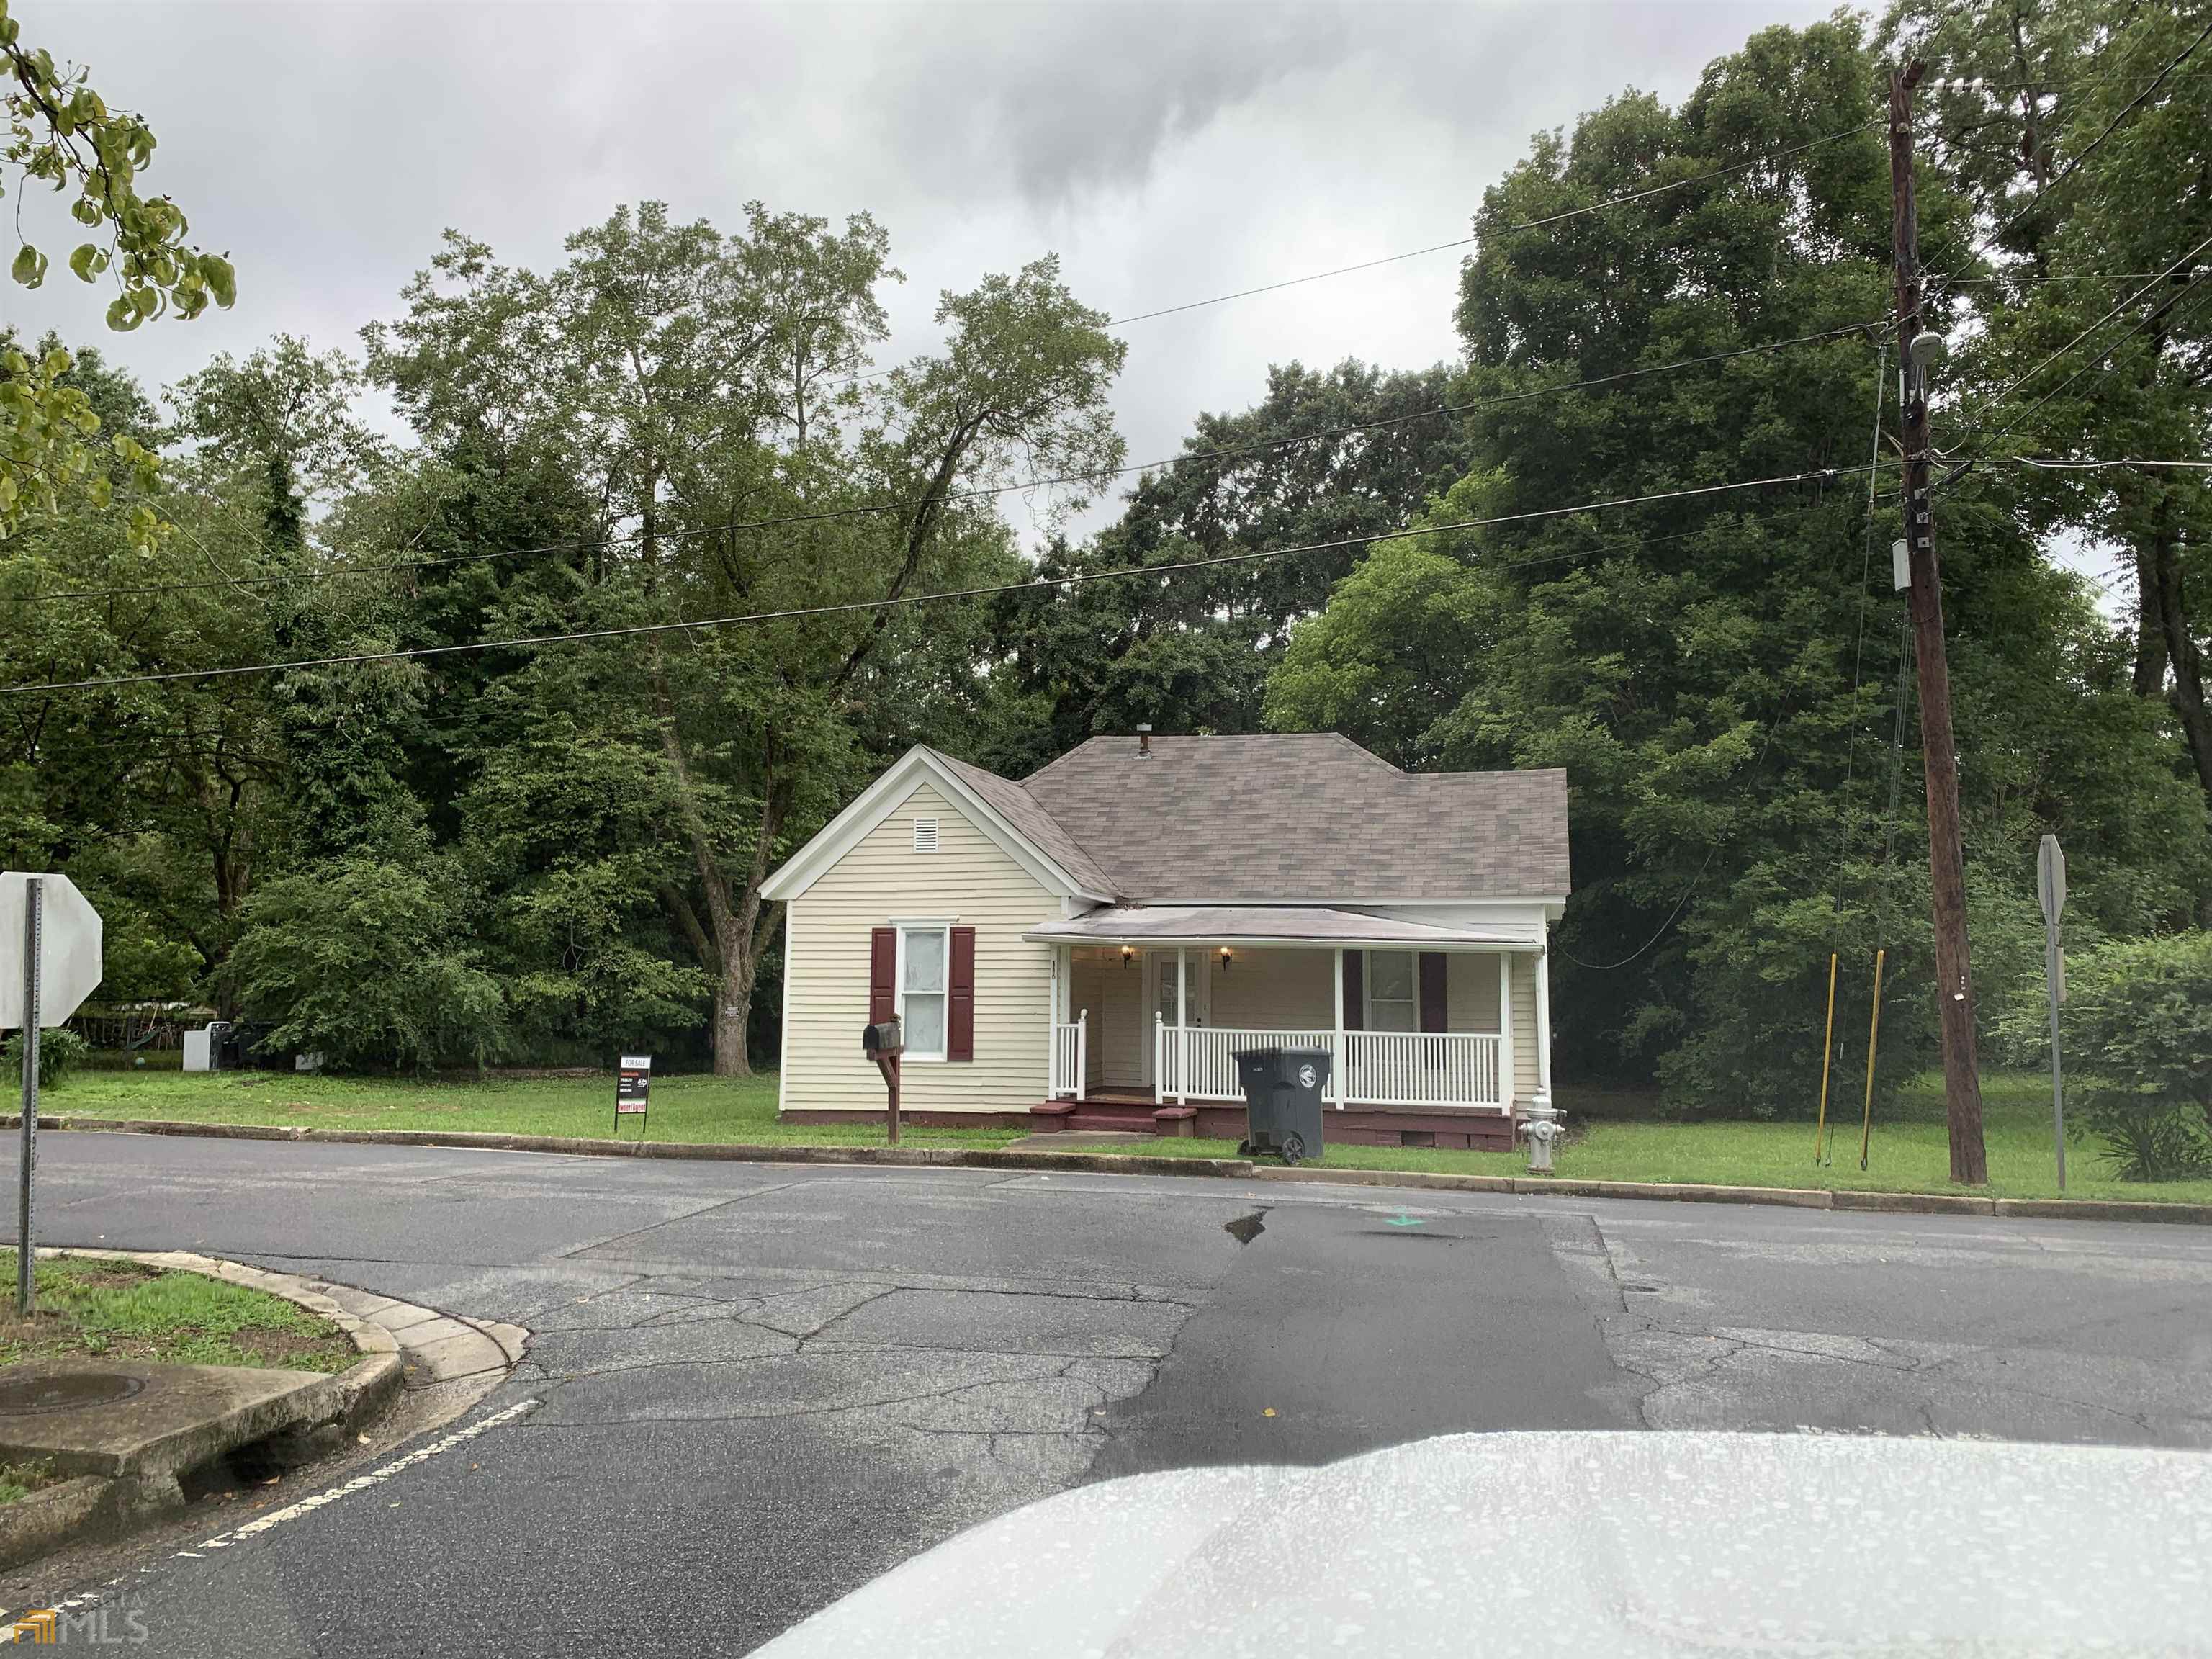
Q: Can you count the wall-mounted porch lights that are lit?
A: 2